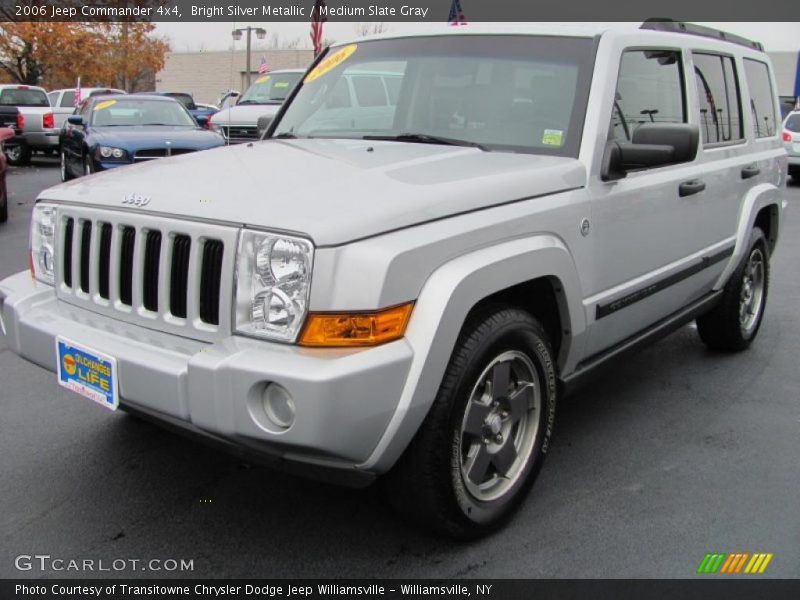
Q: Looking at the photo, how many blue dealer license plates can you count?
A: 1